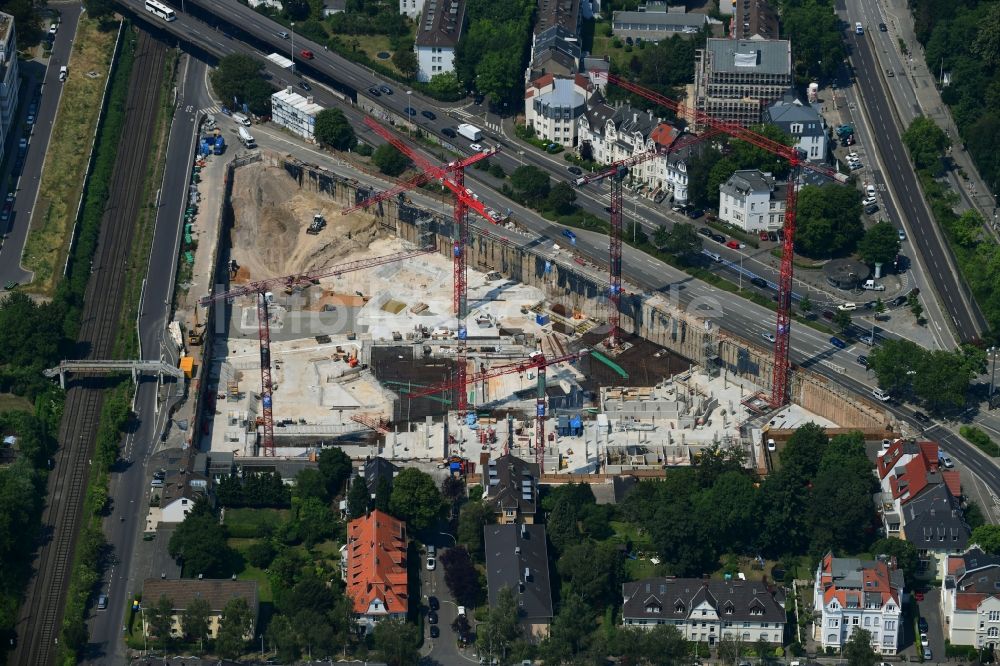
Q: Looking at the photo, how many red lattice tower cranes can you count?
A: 6